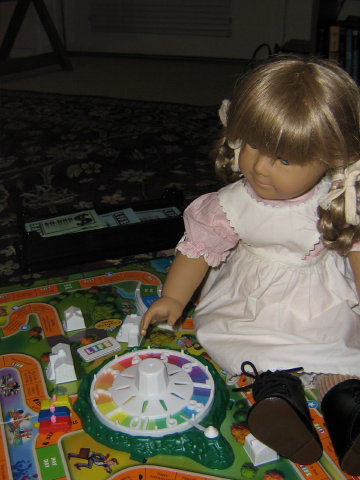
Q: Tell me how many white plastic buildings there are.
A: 4